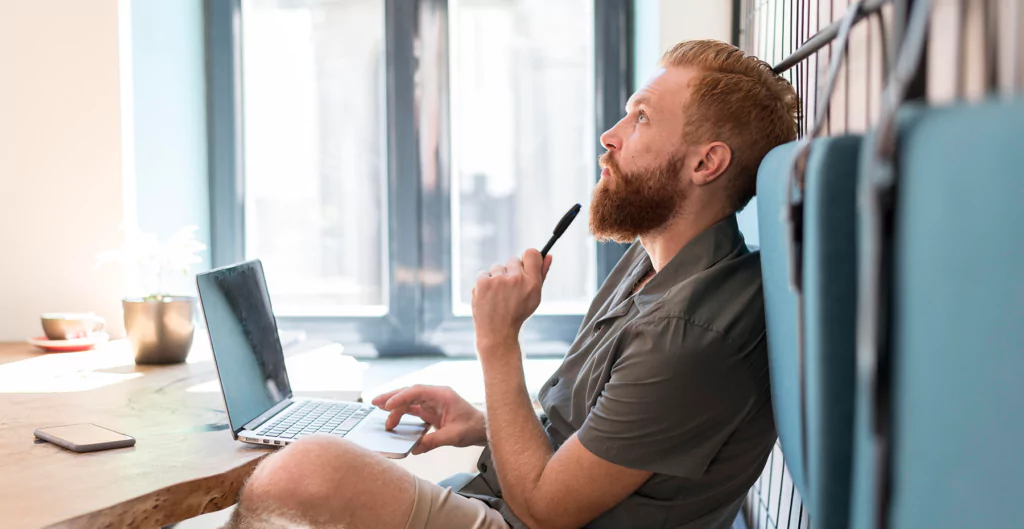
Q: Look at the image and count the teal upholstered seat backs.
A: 2